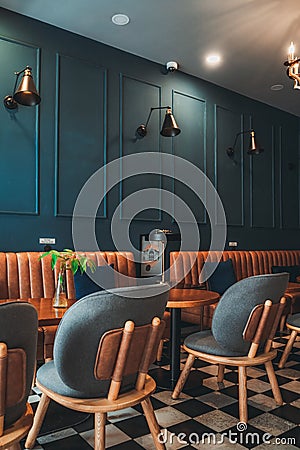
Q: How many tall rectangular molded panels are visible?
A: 7